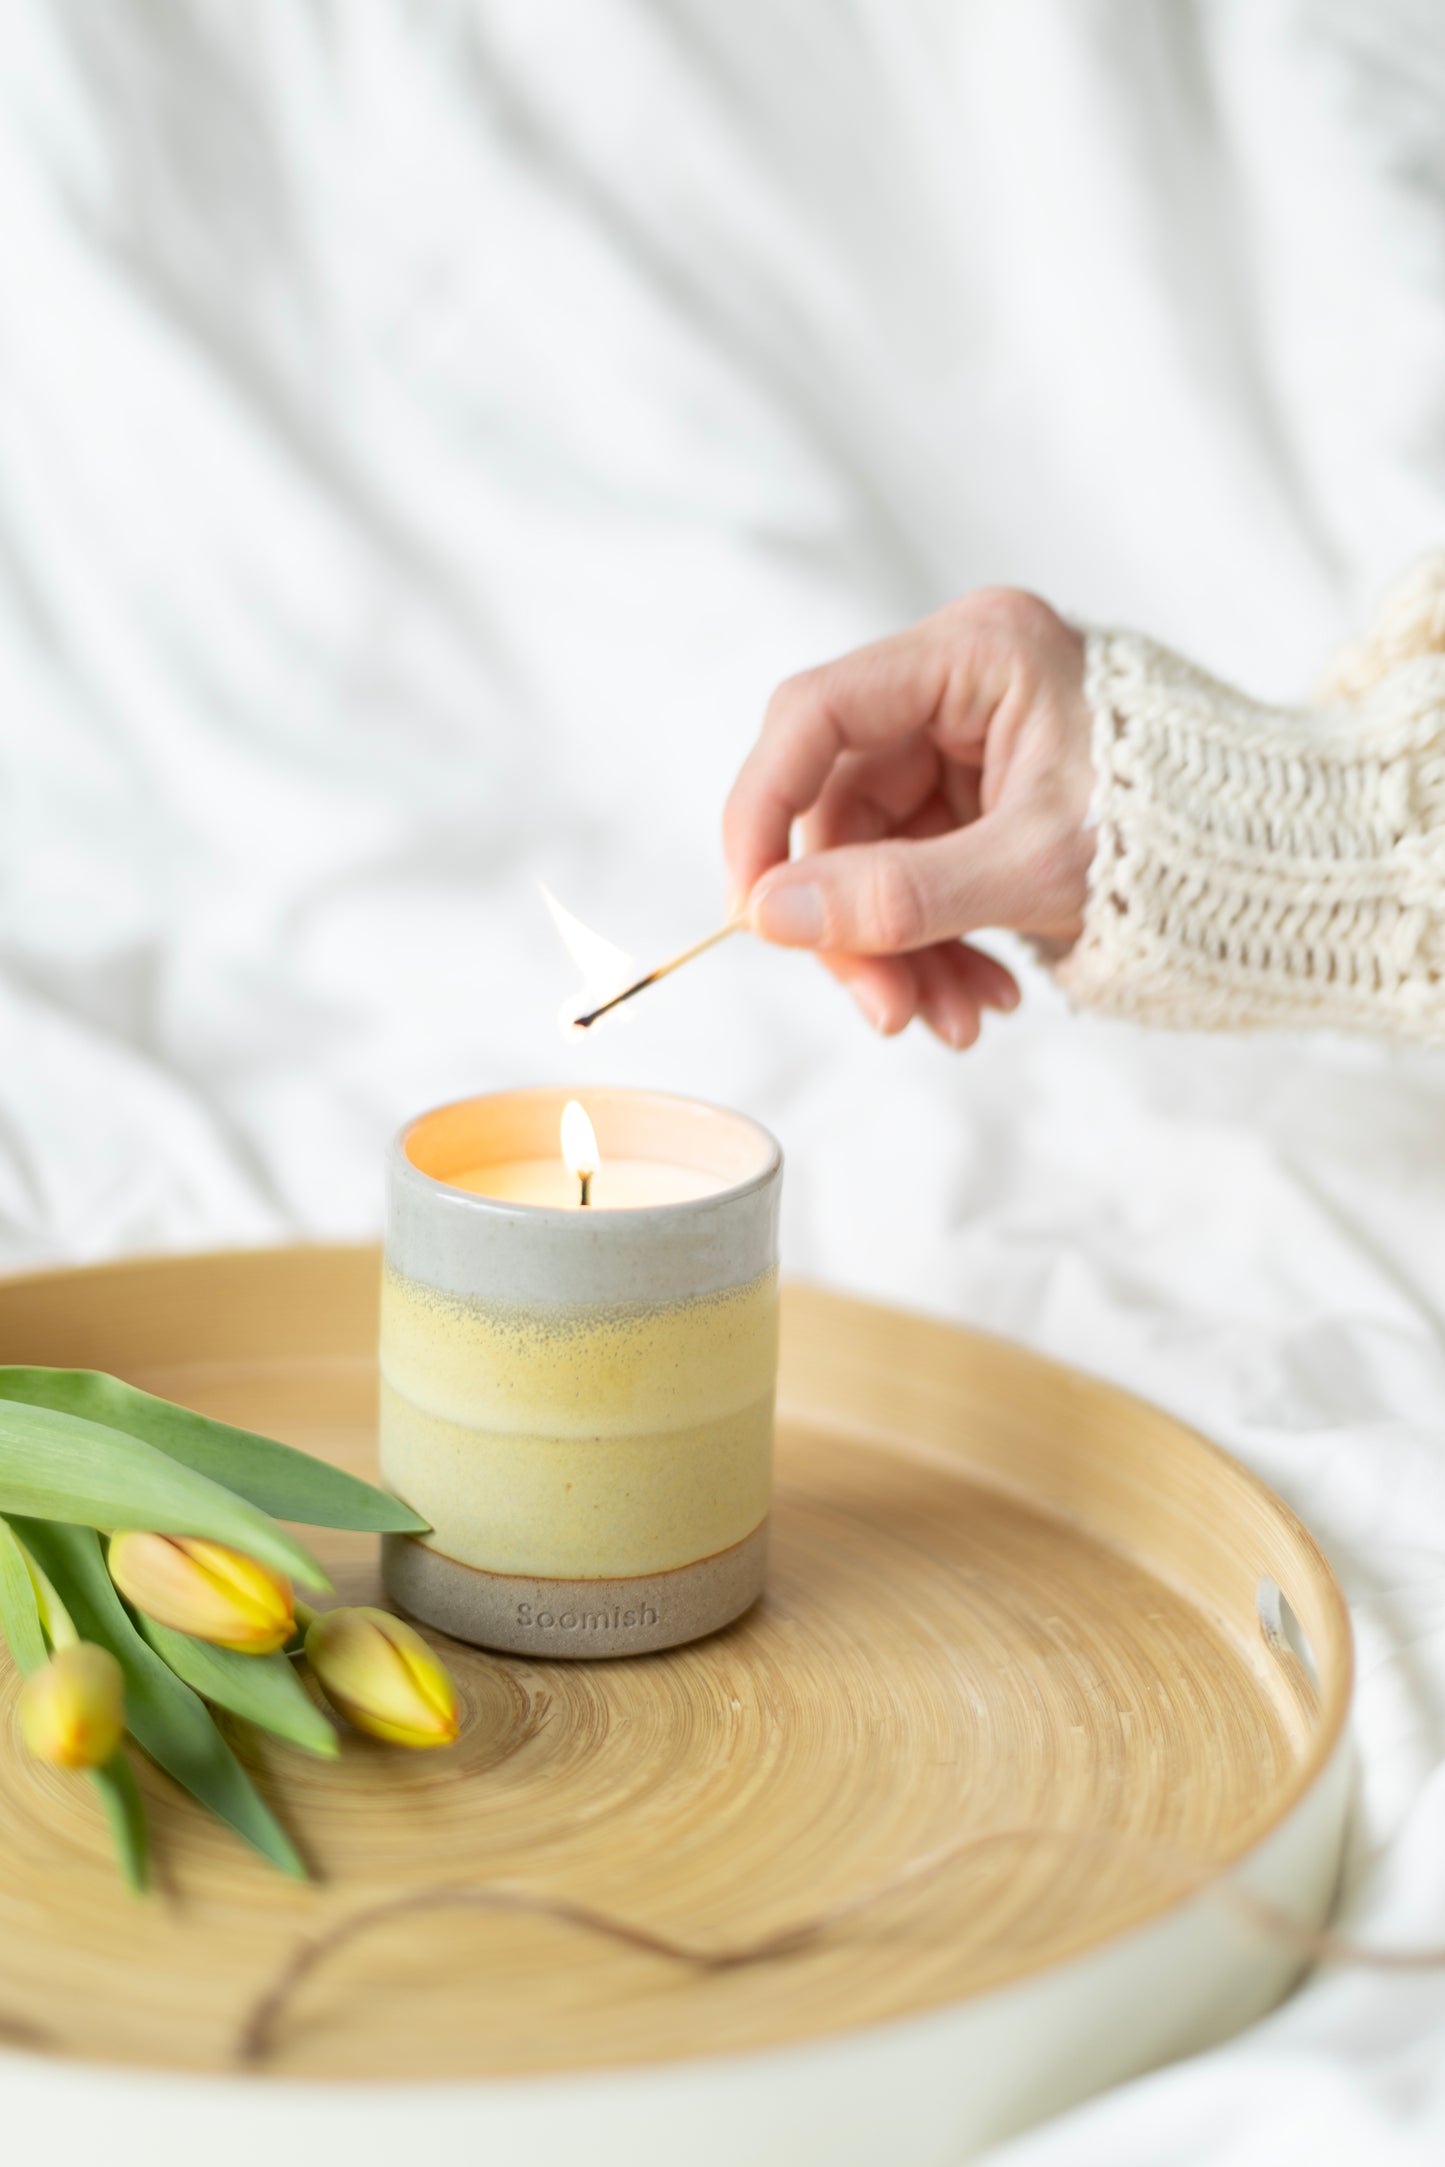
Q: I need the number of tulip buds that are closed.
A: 3